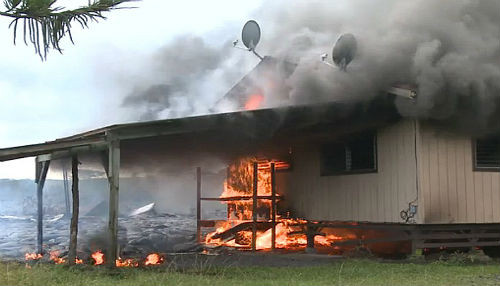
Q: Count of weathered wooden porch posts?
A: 3